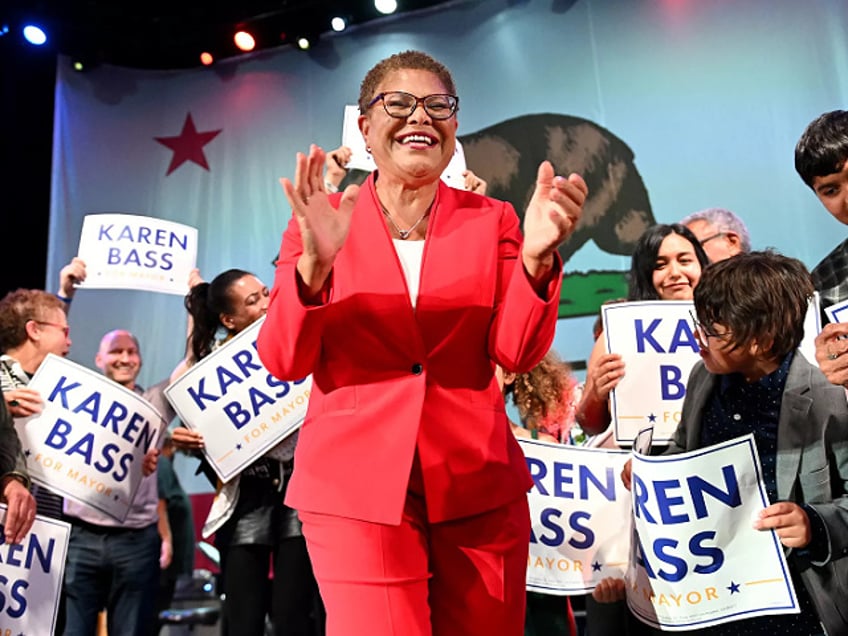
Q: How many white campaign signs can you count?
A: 9